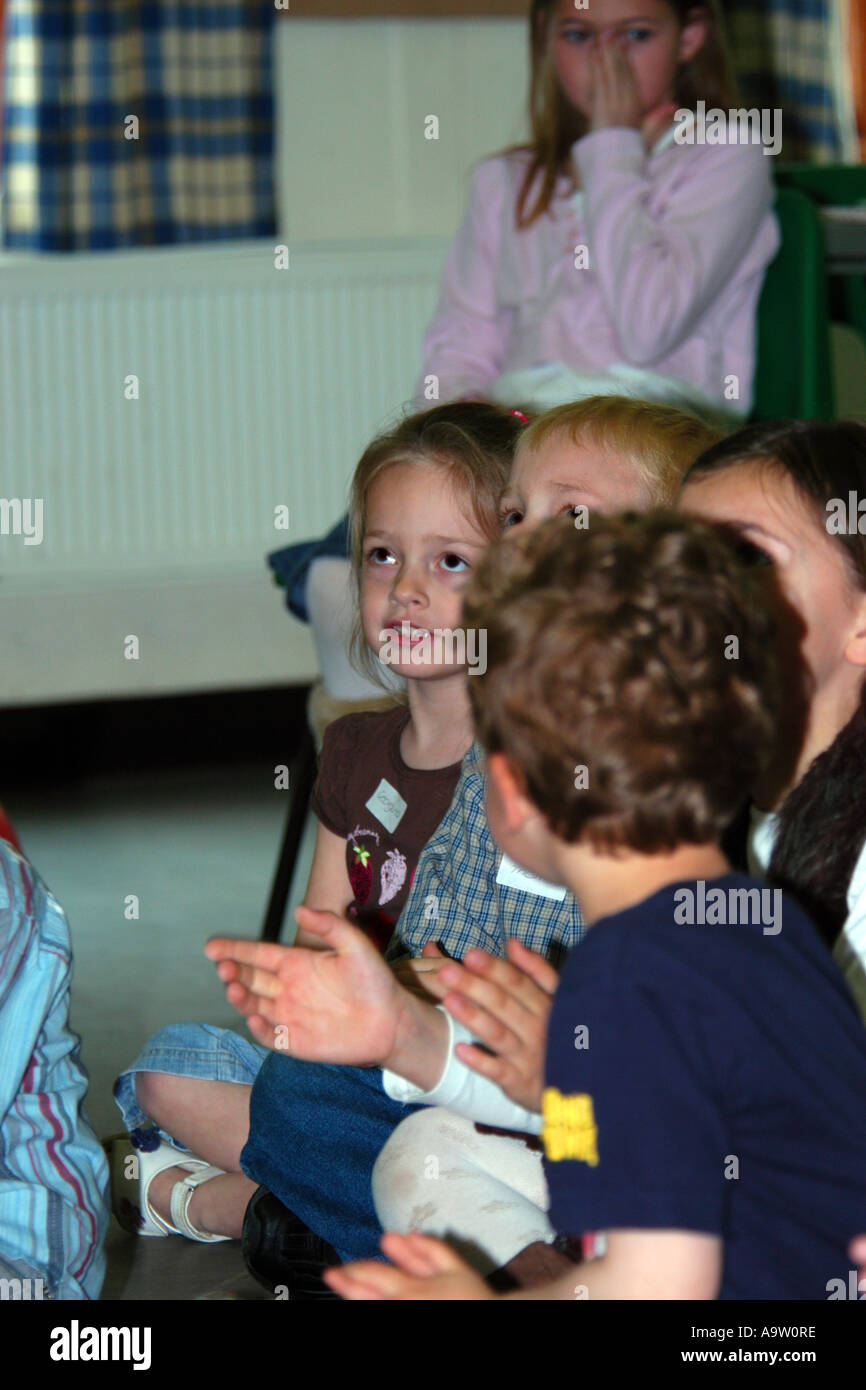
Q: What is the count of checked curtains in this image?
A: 2